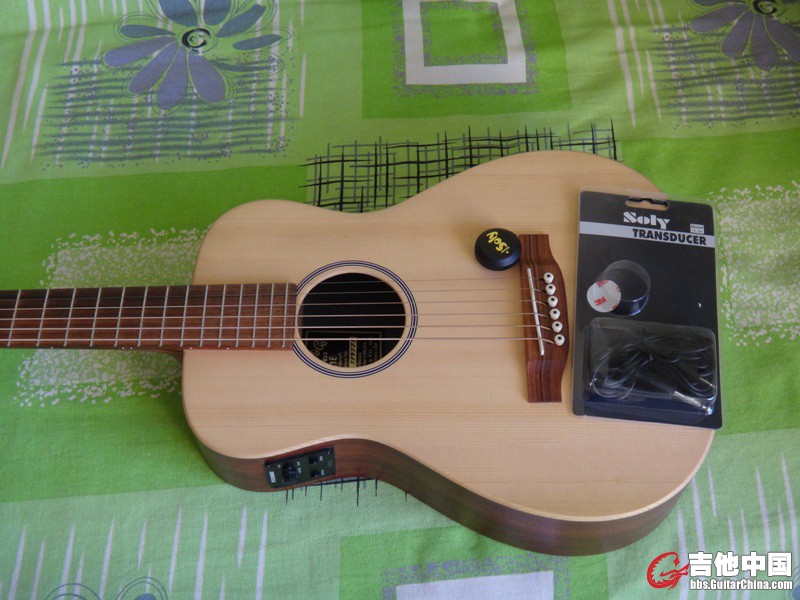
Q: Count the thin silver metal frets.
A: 14